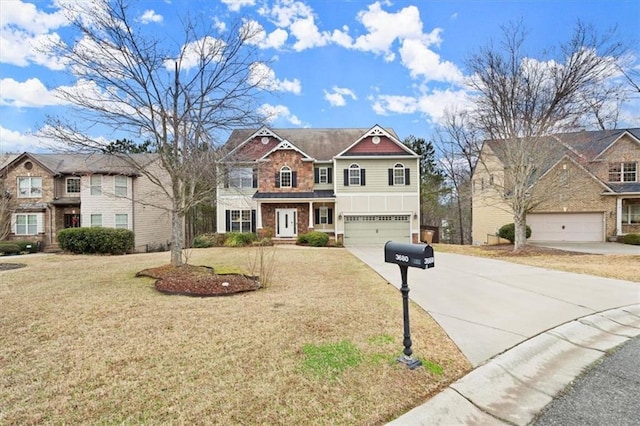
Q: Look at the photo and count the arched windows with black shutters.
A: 3